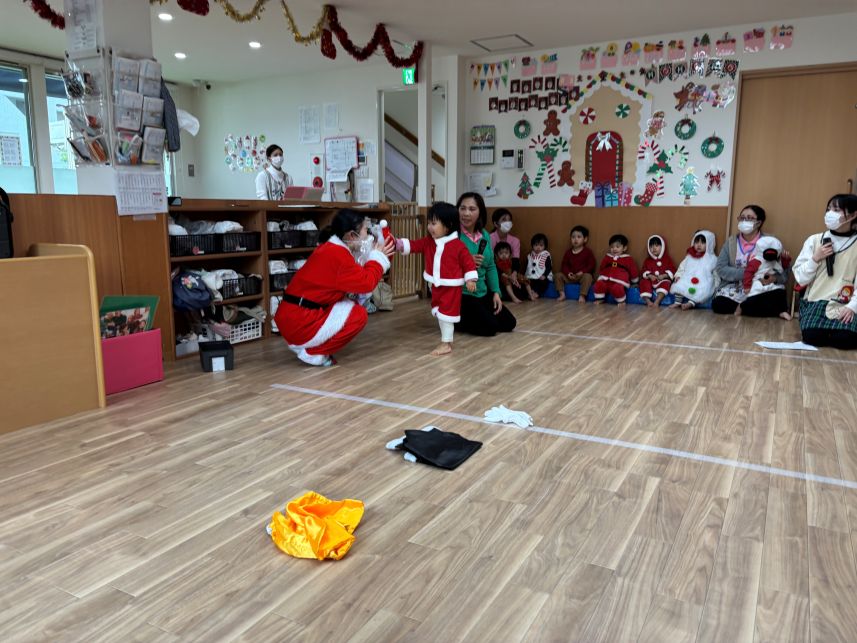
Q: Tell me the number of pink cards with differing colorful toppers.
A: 11